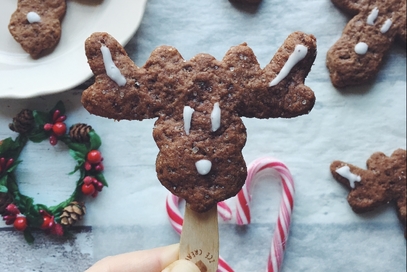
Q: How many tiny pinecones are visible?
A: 3